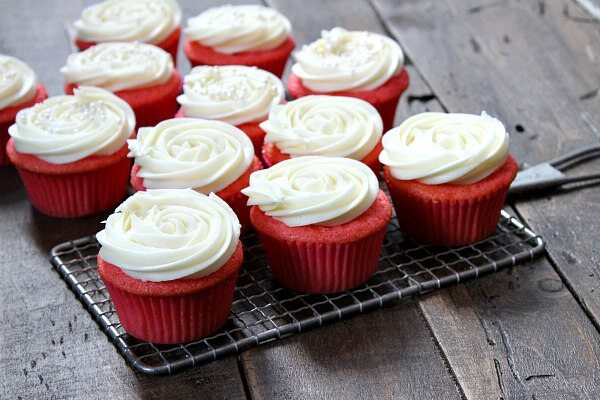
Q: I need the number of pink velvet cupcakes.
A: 12